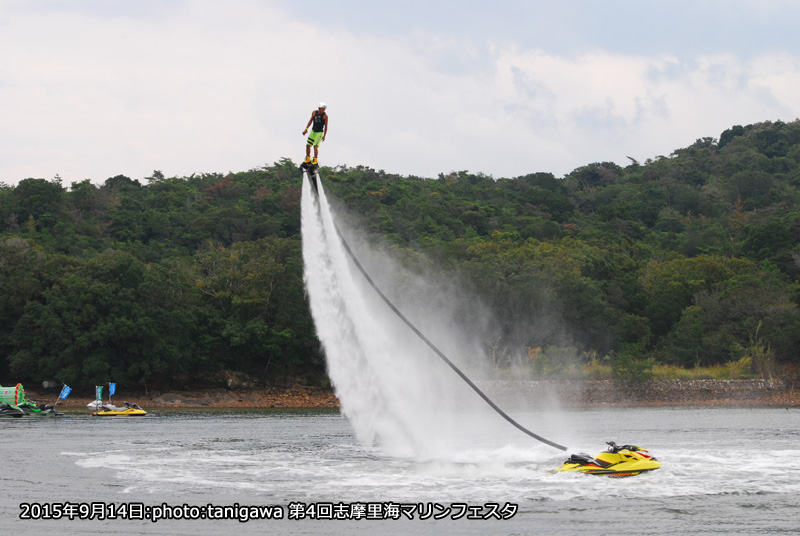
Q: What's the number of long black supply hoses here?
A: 1